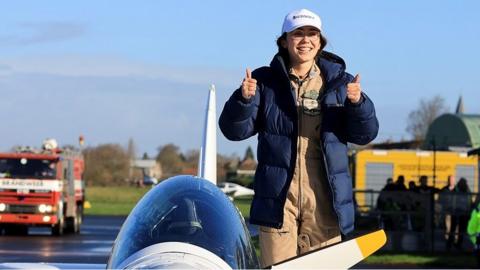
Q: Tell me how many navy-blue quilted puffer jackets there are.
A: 1